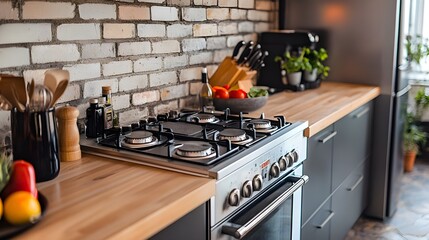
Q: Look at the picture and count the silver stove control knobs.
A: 7